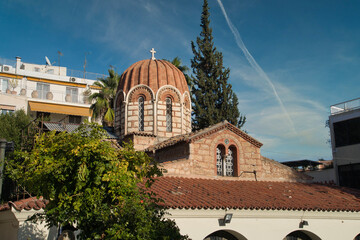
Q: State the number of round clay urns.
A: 4